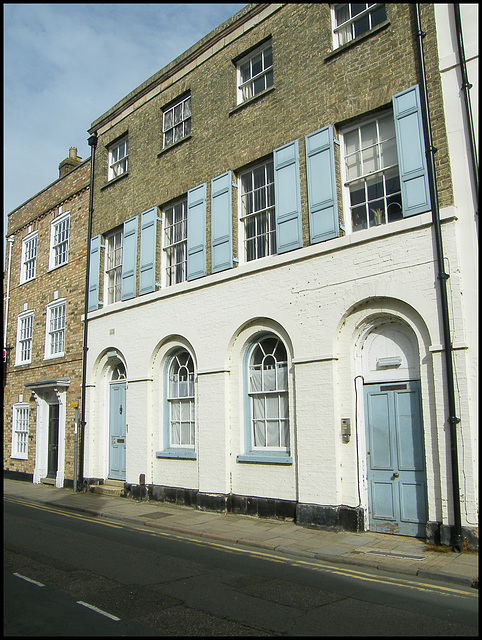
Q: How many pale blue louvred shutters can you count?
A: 8